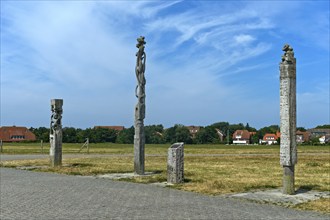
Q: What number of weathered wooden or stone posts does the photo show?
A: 4